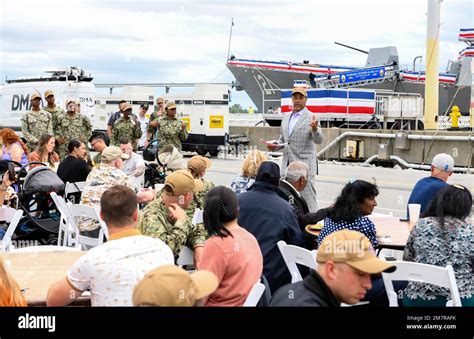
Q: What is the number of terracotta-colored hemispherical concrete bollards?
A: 0